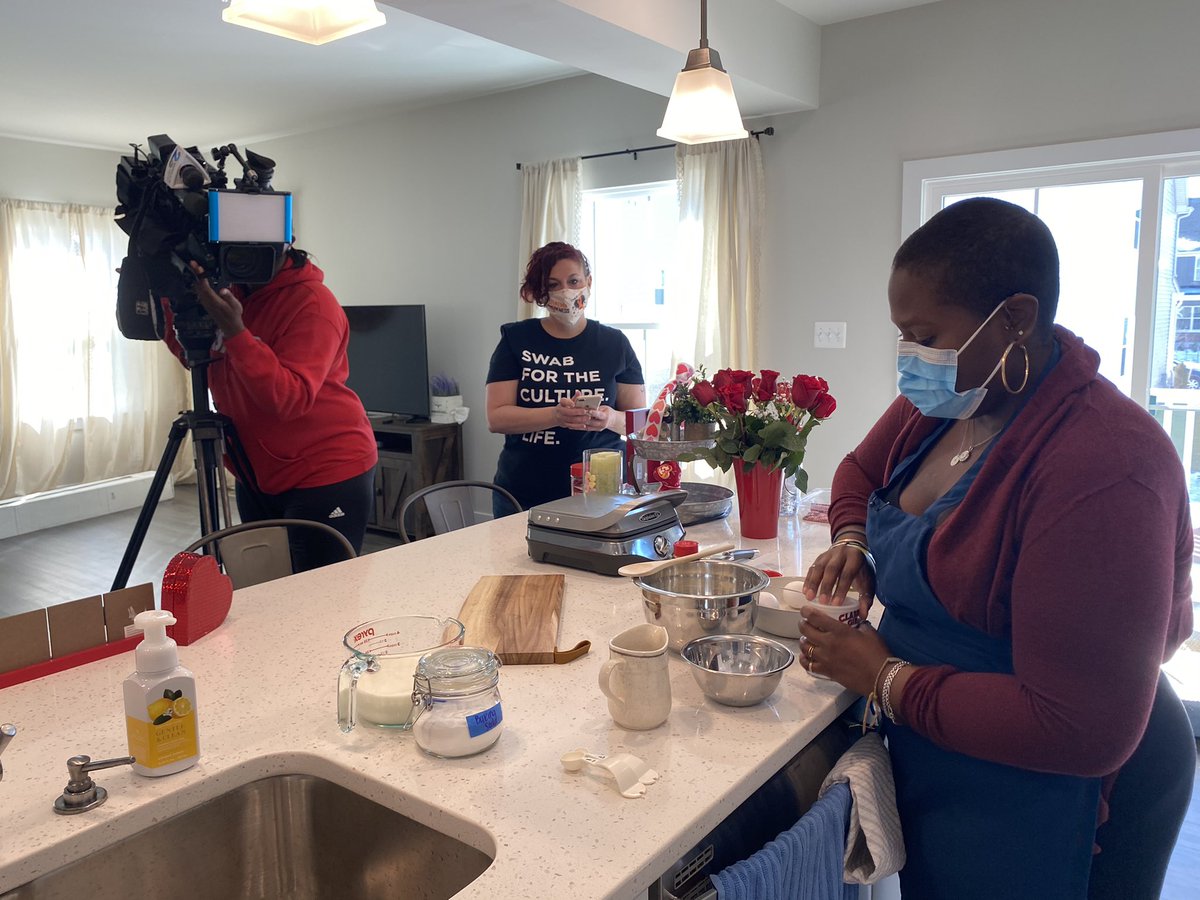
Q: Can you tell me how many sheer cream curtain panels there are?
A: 4